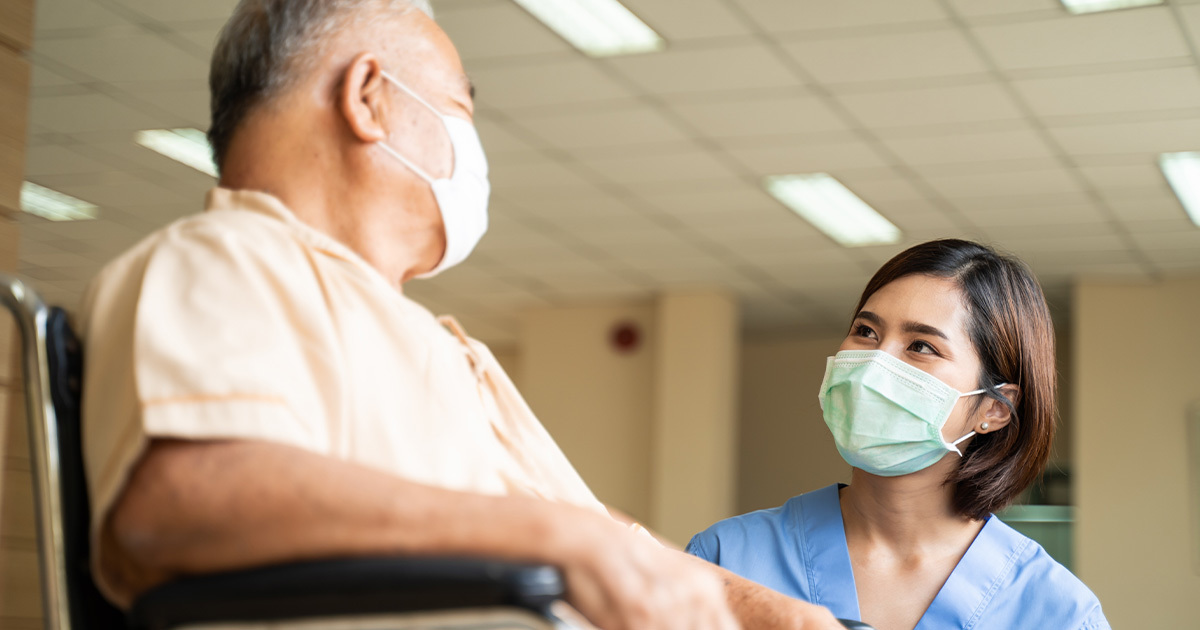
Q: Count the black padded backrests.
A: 1